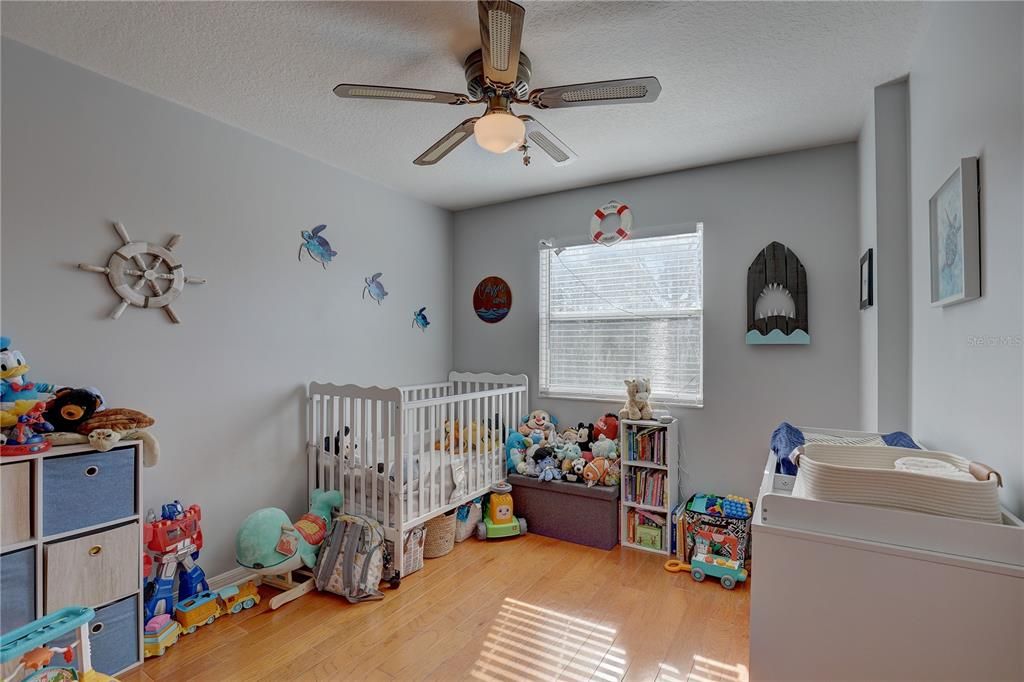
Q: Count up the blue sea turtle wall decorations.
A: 3